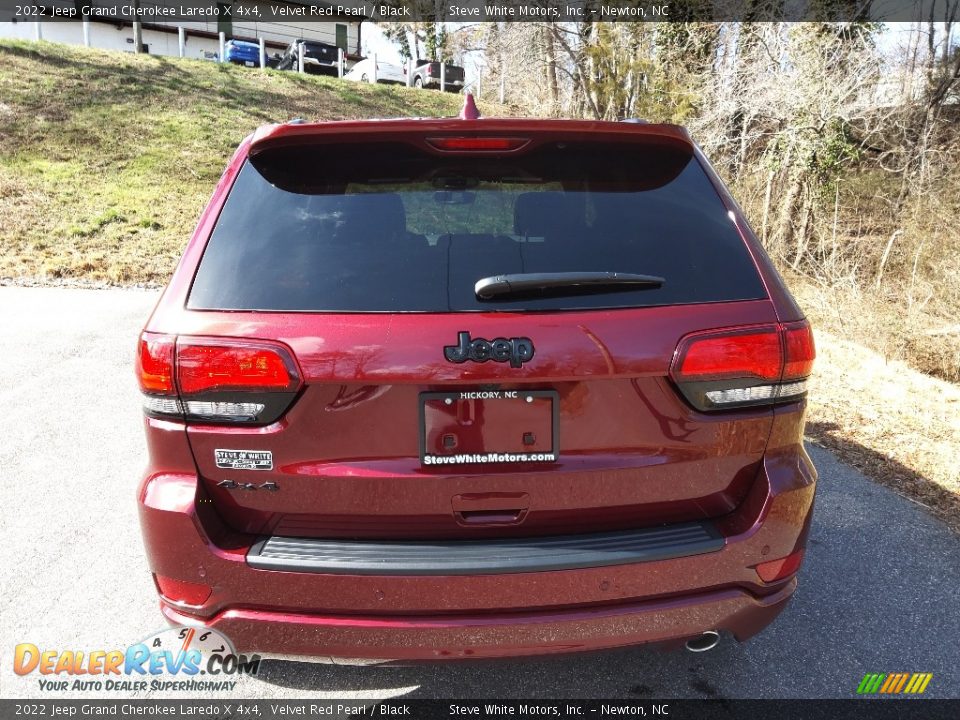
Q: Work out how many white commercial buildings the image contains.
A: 1